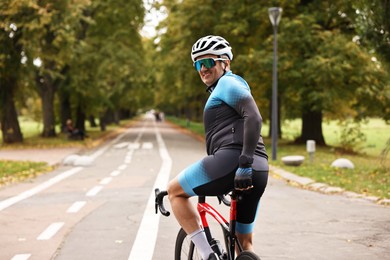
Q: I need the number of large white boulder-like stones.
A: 4